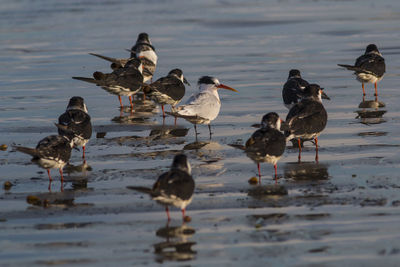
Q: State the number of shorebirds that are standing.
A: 11